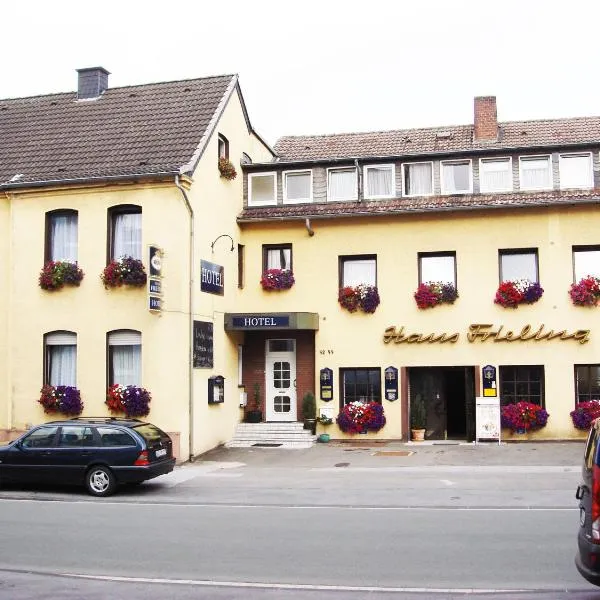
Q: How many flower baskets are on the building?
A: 13